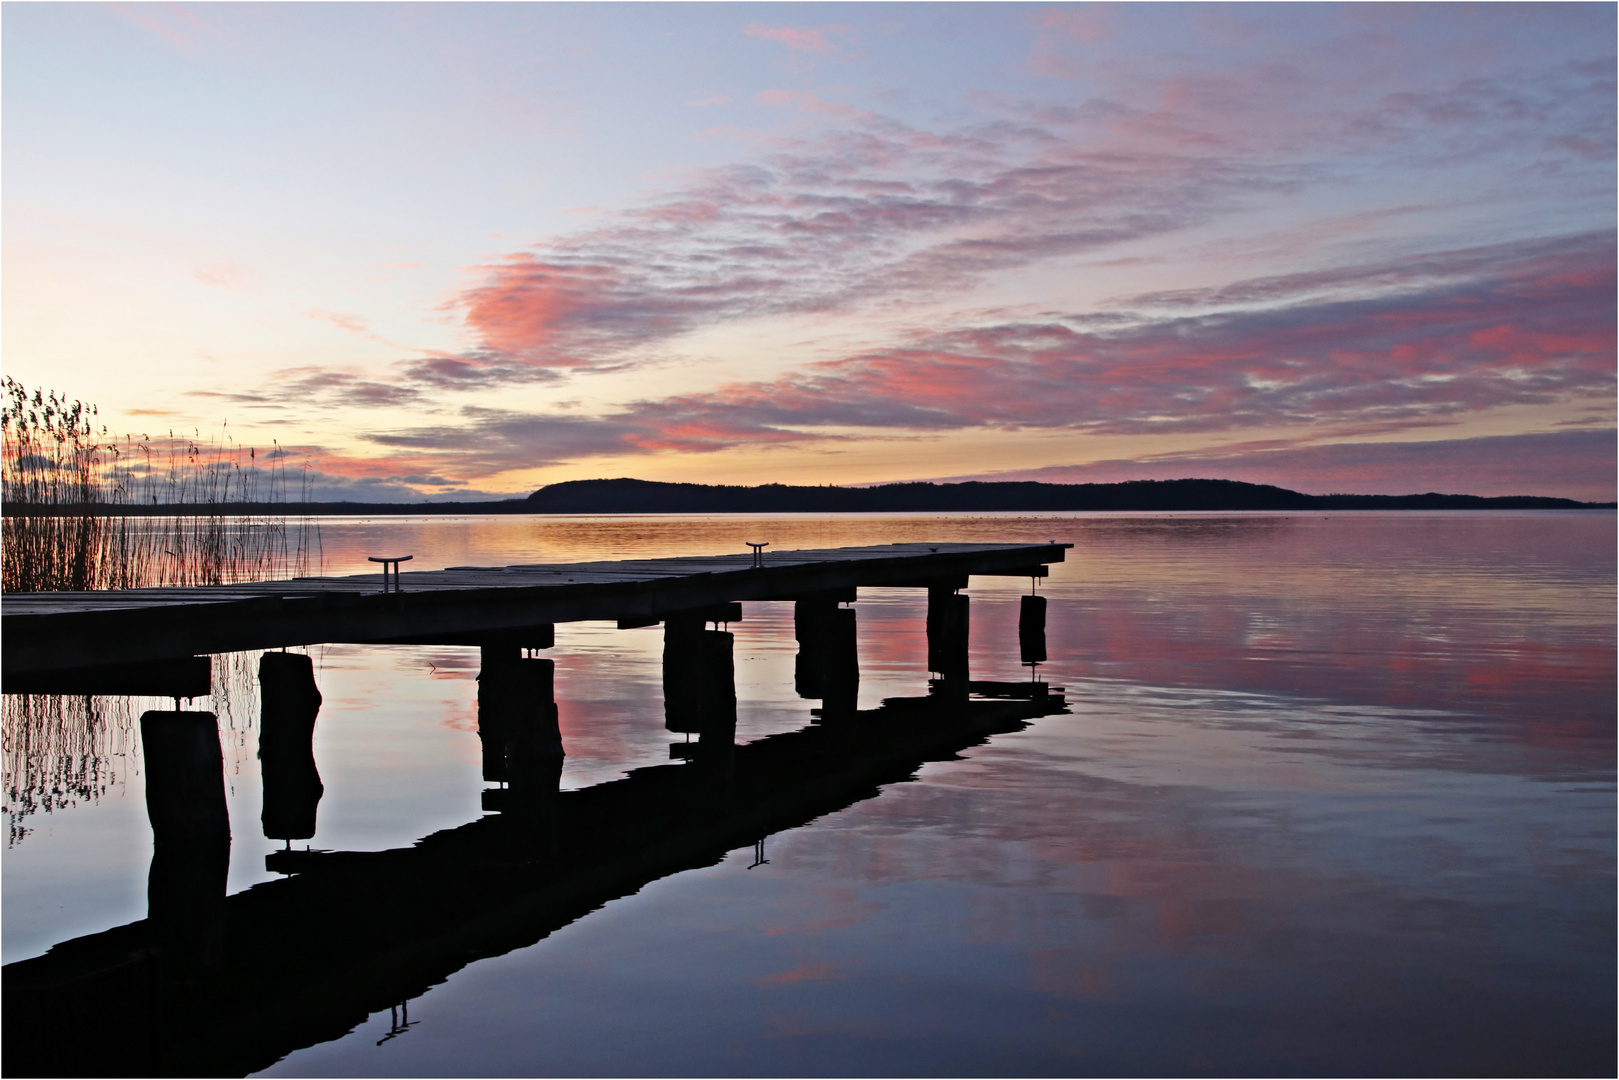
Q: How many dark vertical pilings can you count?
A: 11